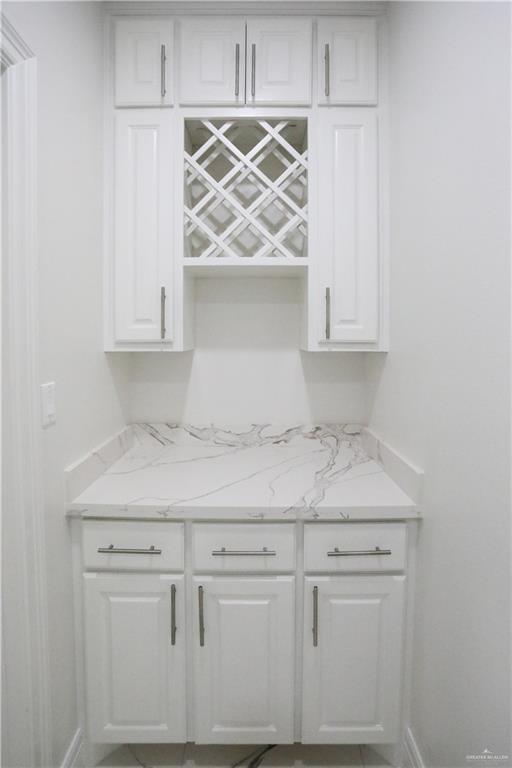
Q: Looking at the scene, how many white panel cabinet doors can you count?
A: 9